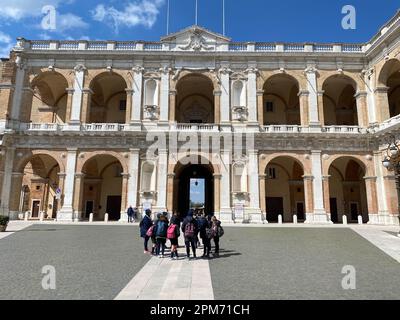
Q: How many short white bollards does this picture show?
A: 8